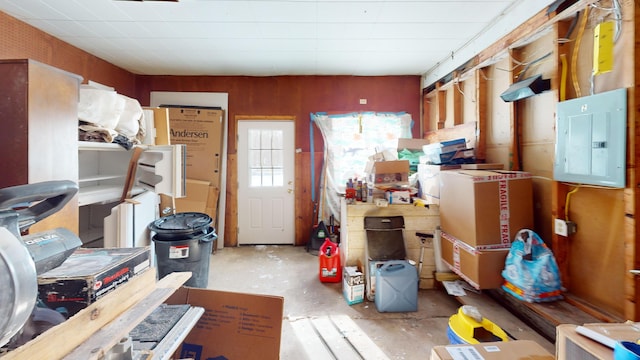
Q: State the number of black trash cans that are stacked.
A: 2